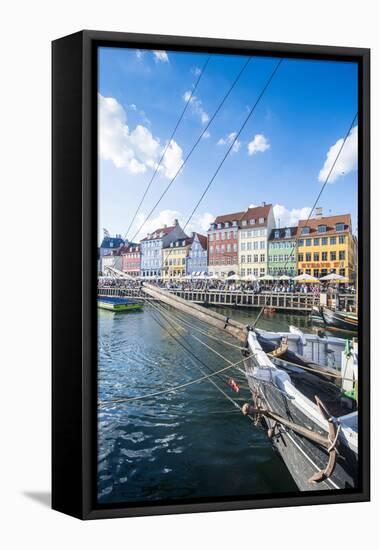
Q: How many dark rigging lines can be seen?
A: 4